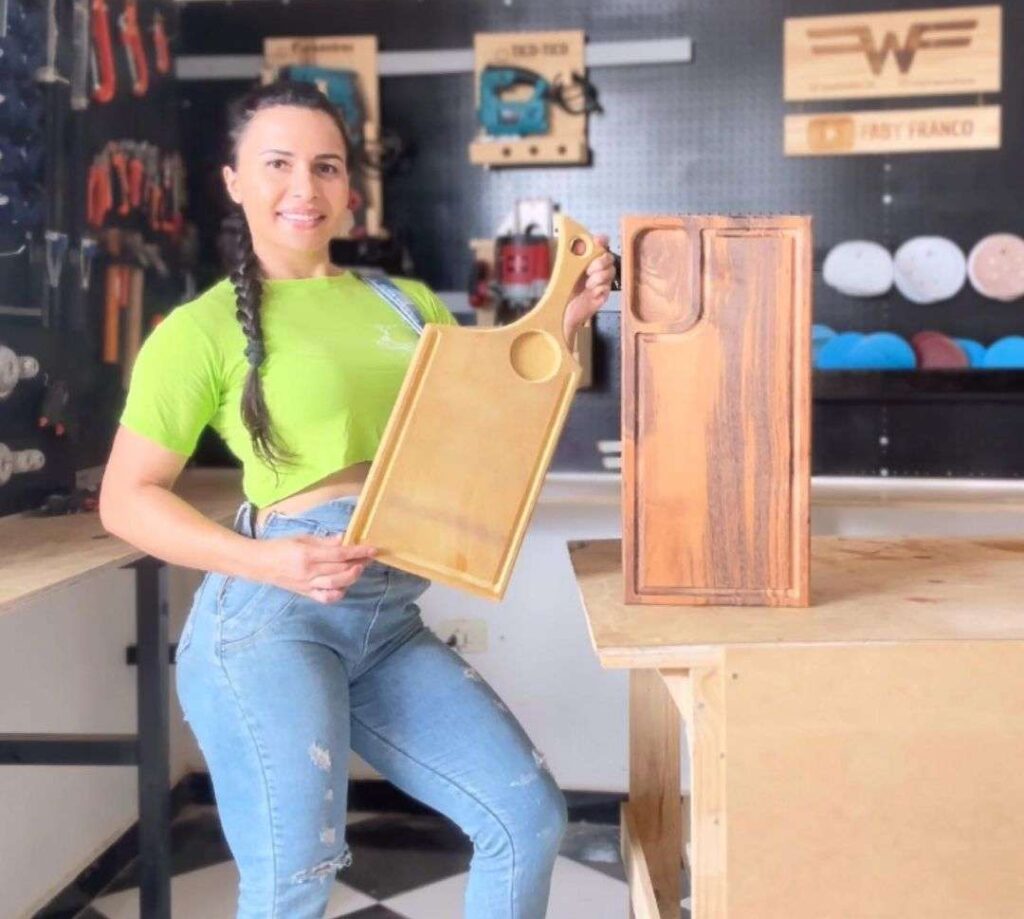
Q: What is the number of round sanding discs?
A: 9